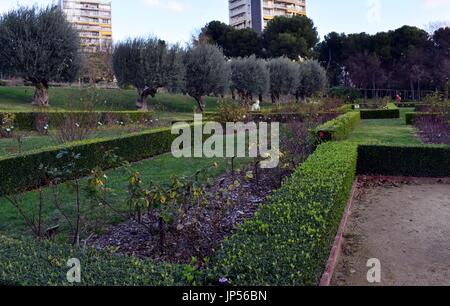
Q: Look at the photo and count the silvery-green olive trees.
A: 6